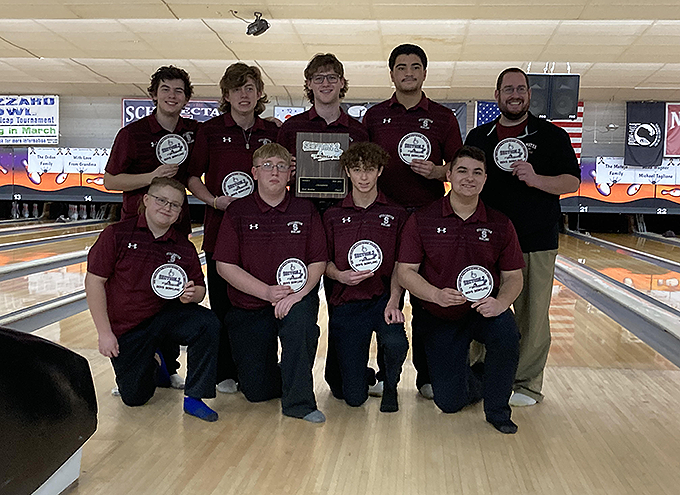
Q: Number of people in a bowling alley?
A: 9